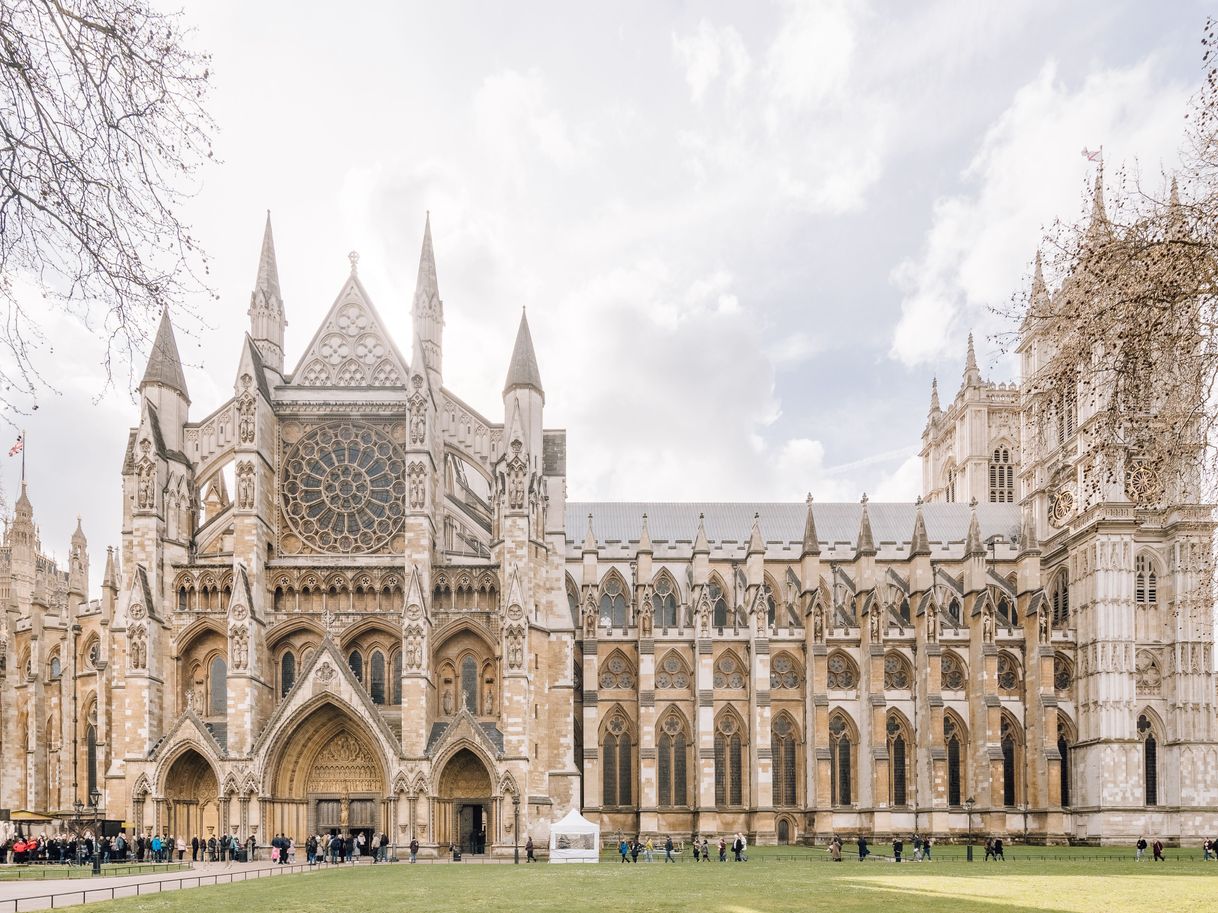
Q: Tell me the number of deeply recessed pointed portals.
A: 3